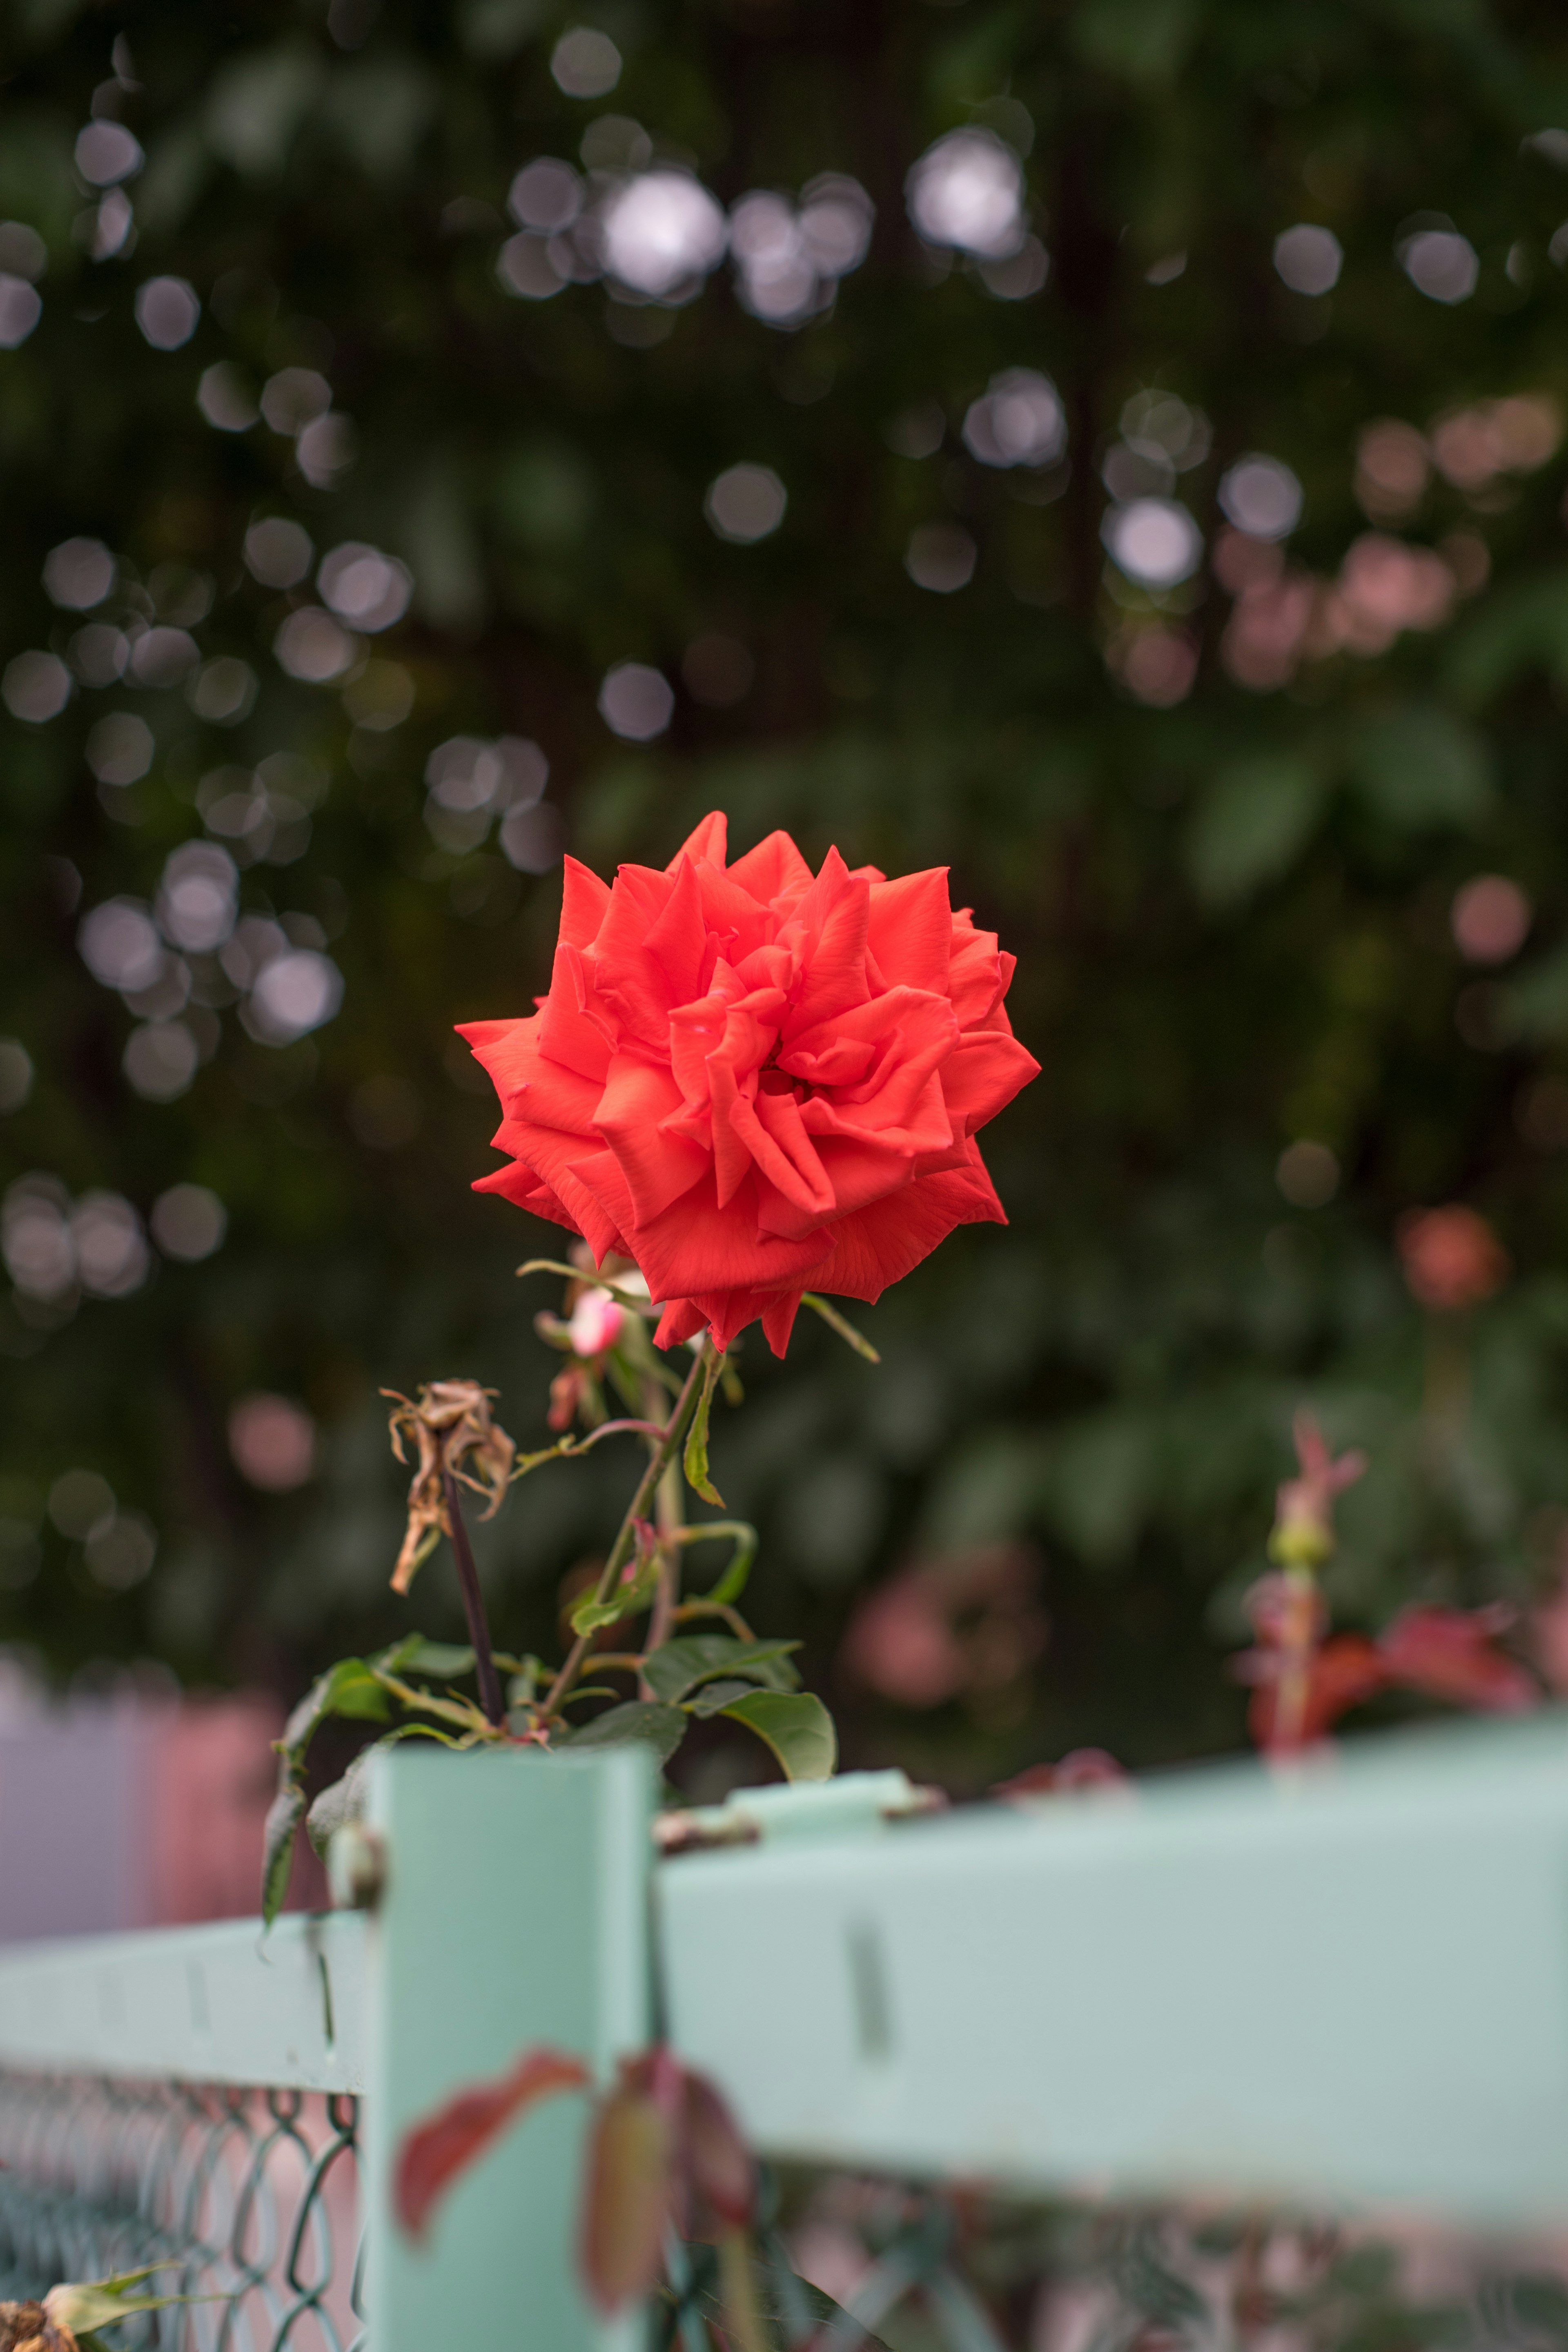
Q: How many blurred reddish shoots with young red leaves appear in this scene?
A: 2